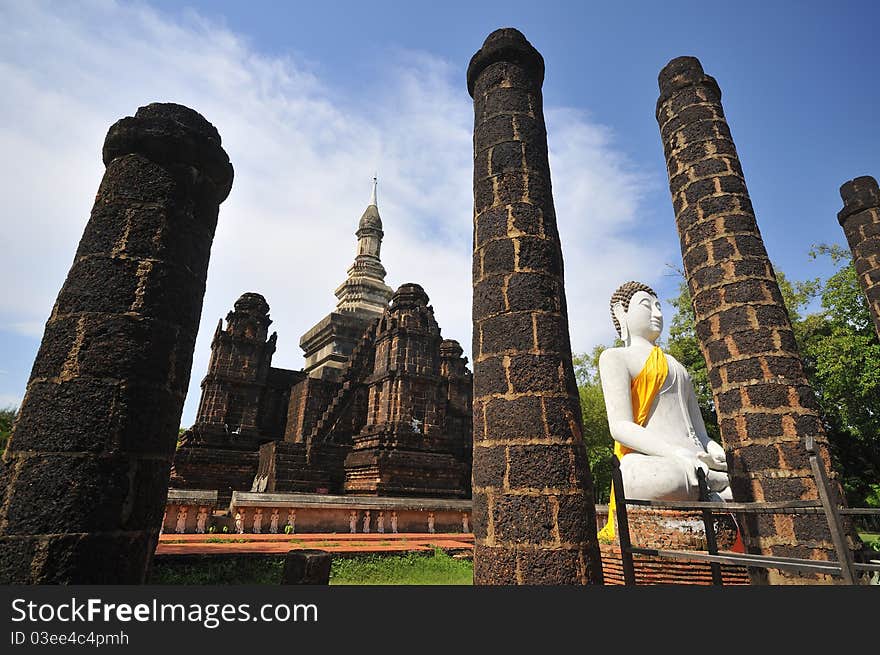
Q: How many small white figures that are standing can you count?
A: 12